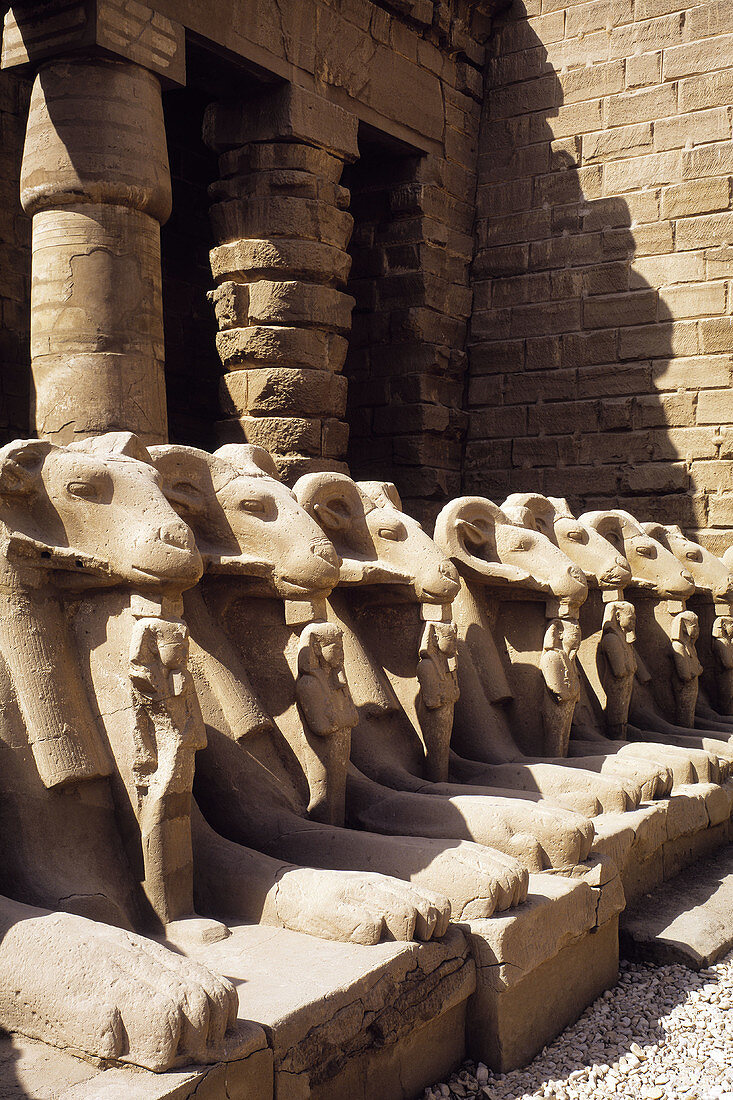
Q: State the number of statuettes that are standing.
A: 7